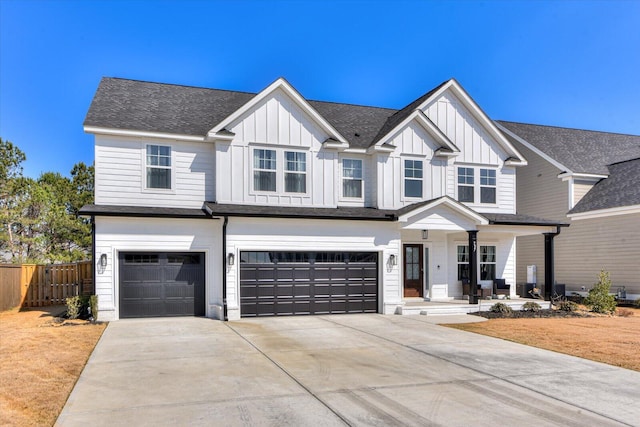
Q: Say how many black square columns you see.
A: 2